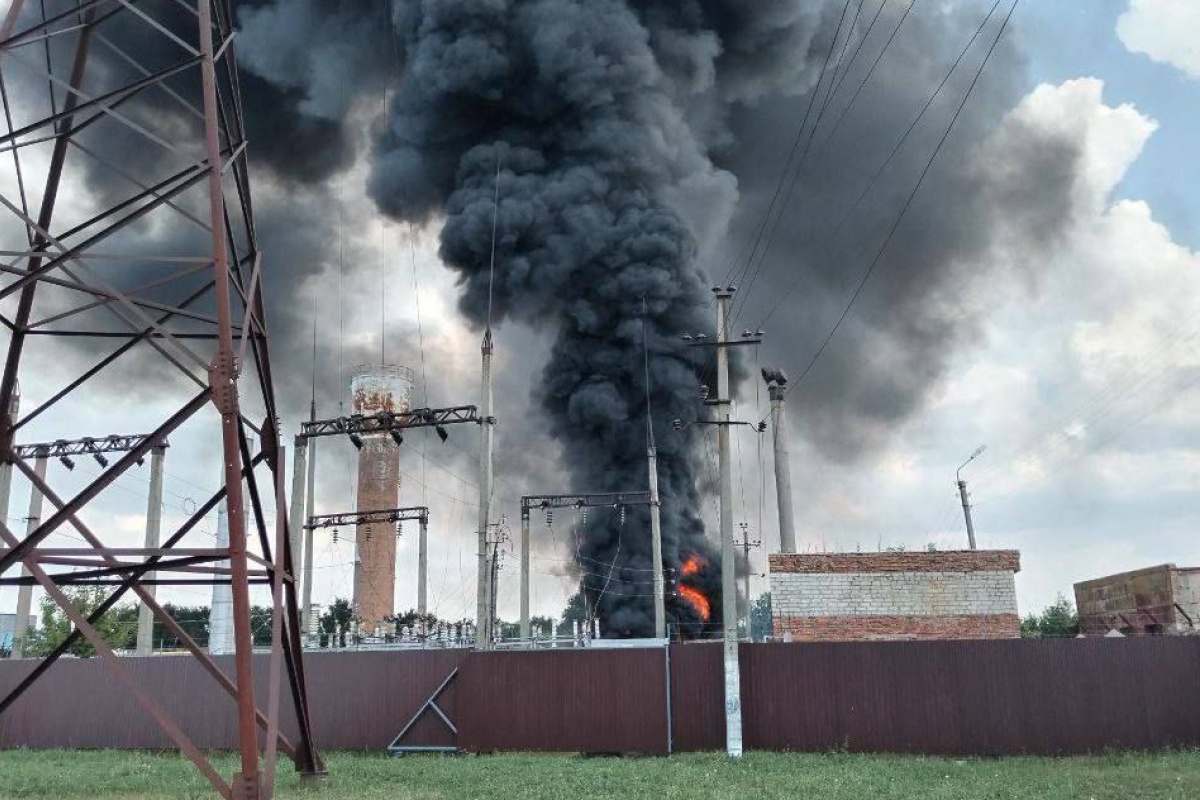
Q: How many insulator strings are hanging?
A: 12